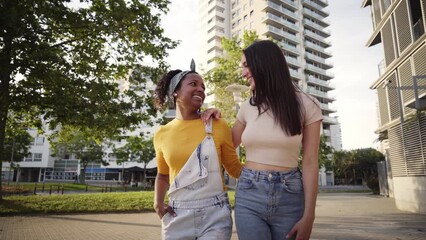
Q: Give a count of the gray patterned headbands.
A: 1